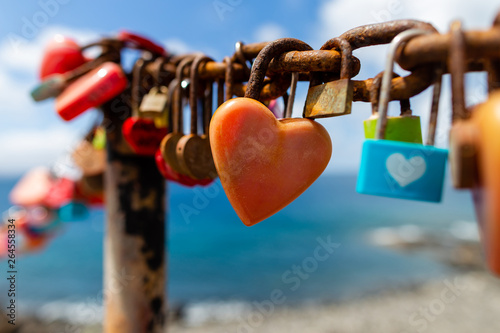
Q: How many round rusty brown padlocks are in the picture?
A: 2